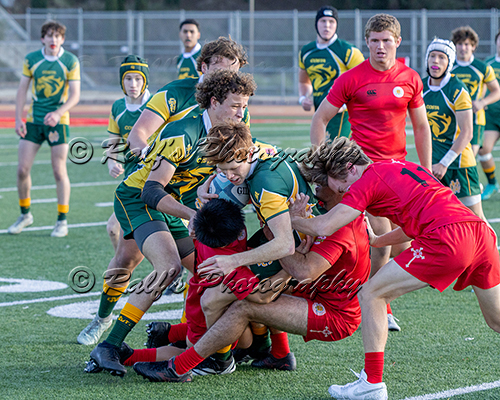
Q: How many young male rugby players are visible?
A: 14